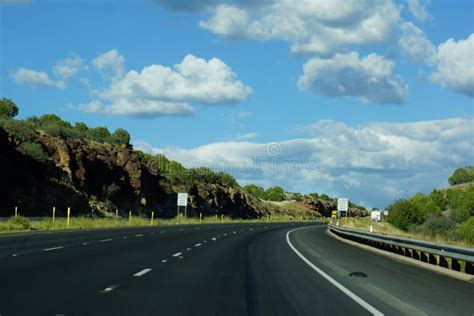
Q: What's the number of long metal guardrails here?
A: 1